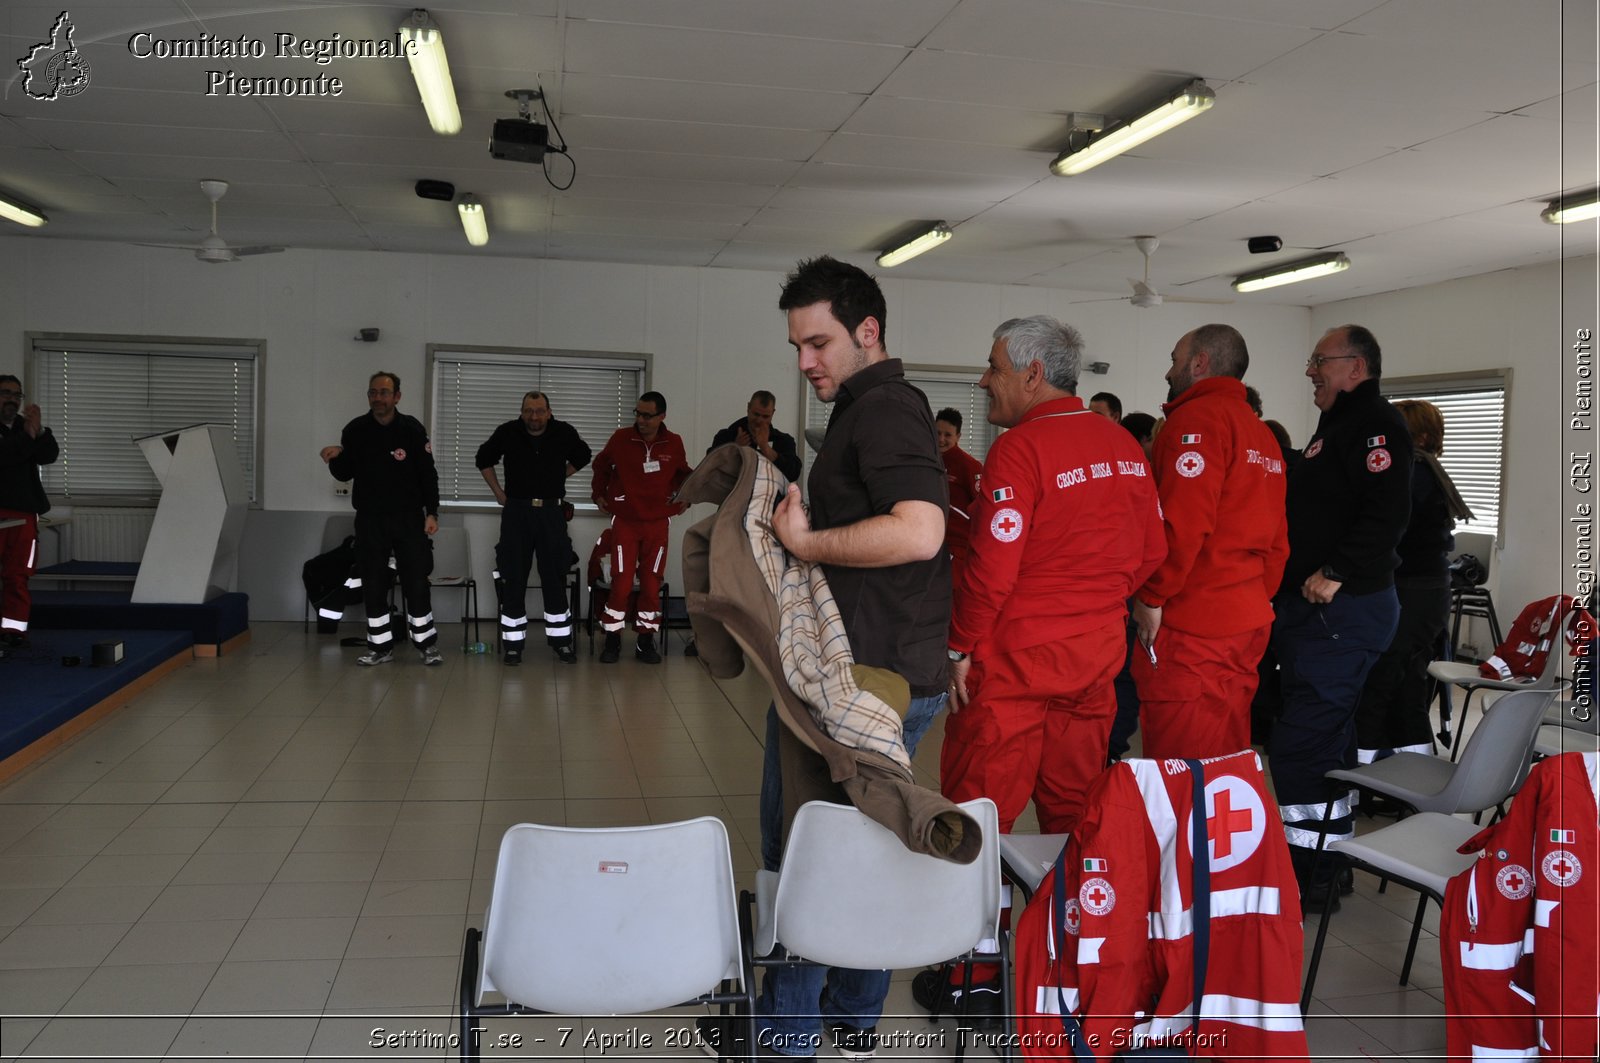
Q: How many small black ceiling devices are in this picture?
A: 2